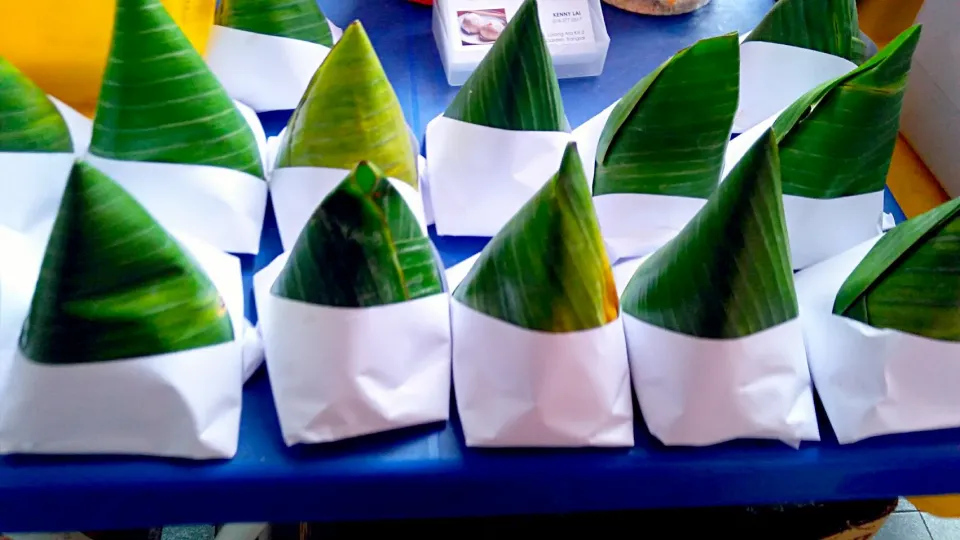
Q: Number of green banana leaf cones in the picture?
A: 13